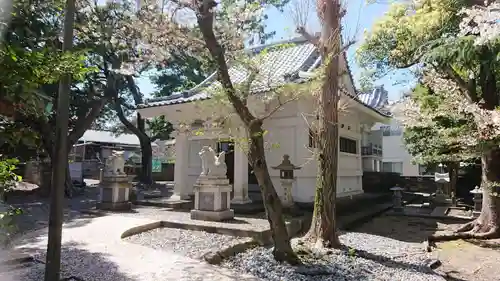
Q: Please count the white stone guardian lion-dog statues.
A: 2